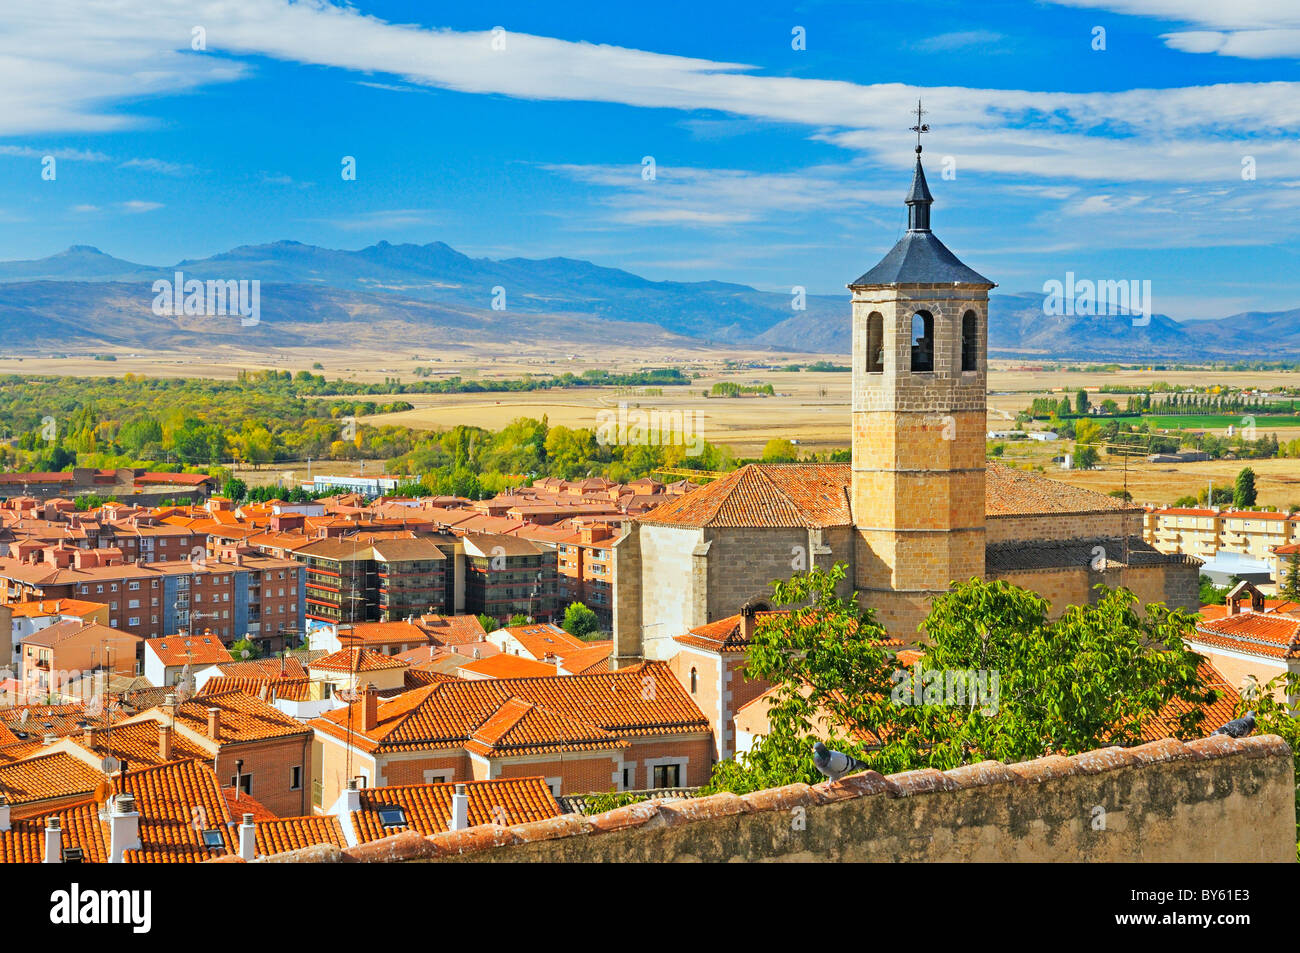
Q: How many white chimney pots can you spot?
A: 6